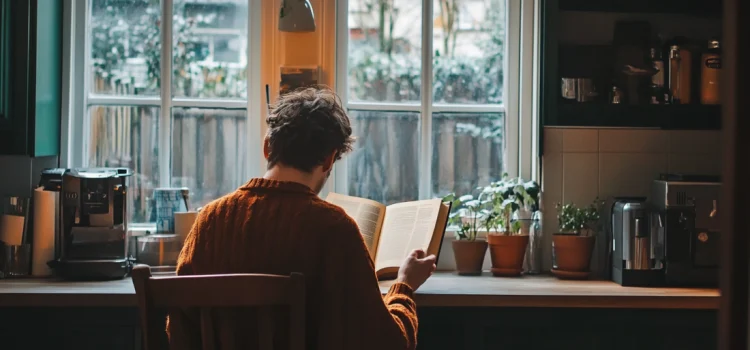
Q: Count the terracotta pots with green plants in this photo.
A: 3